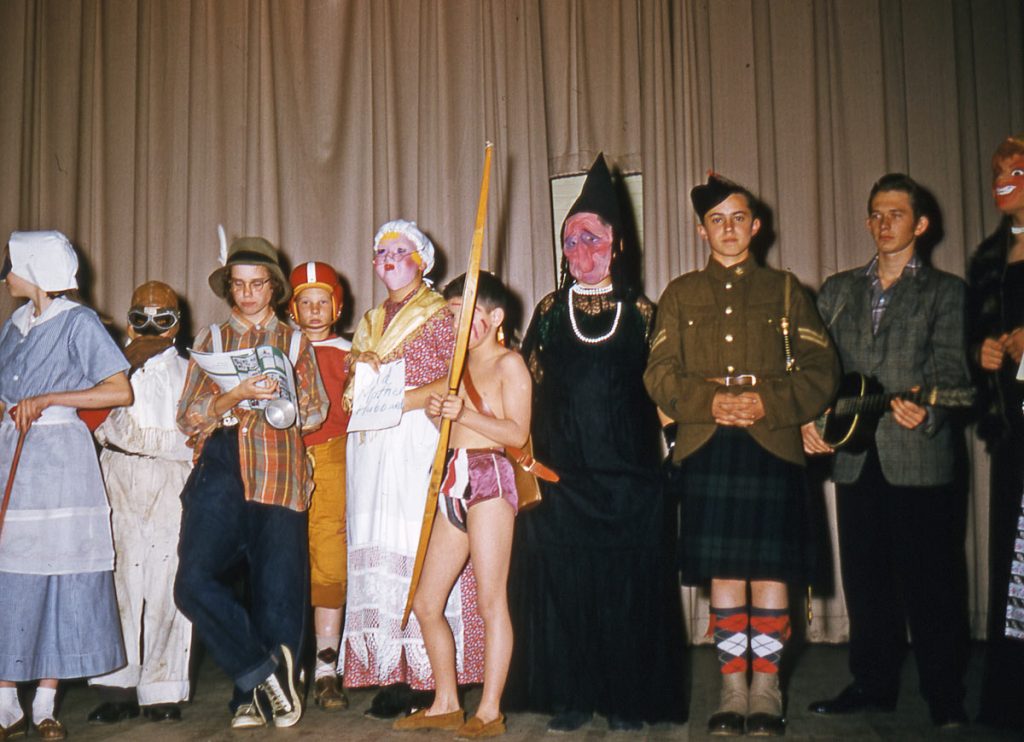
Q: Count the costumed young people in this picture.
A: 10